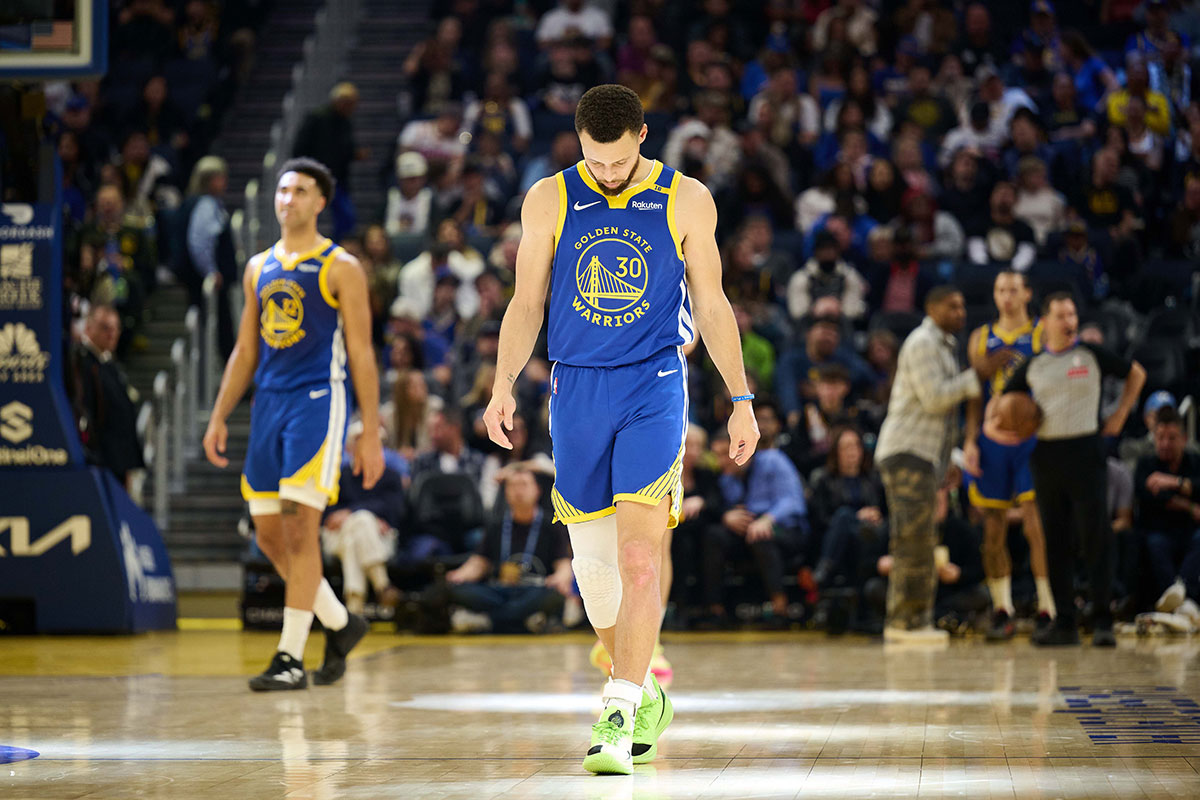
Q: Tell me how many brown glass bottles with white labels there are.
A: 0